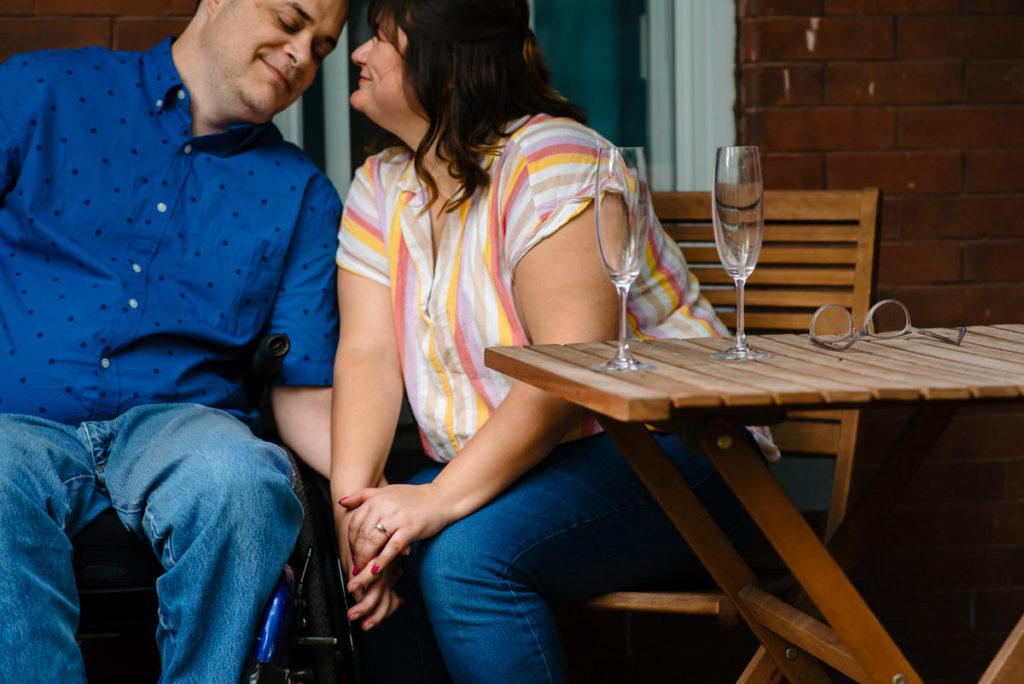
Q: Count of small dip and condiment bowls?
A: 0